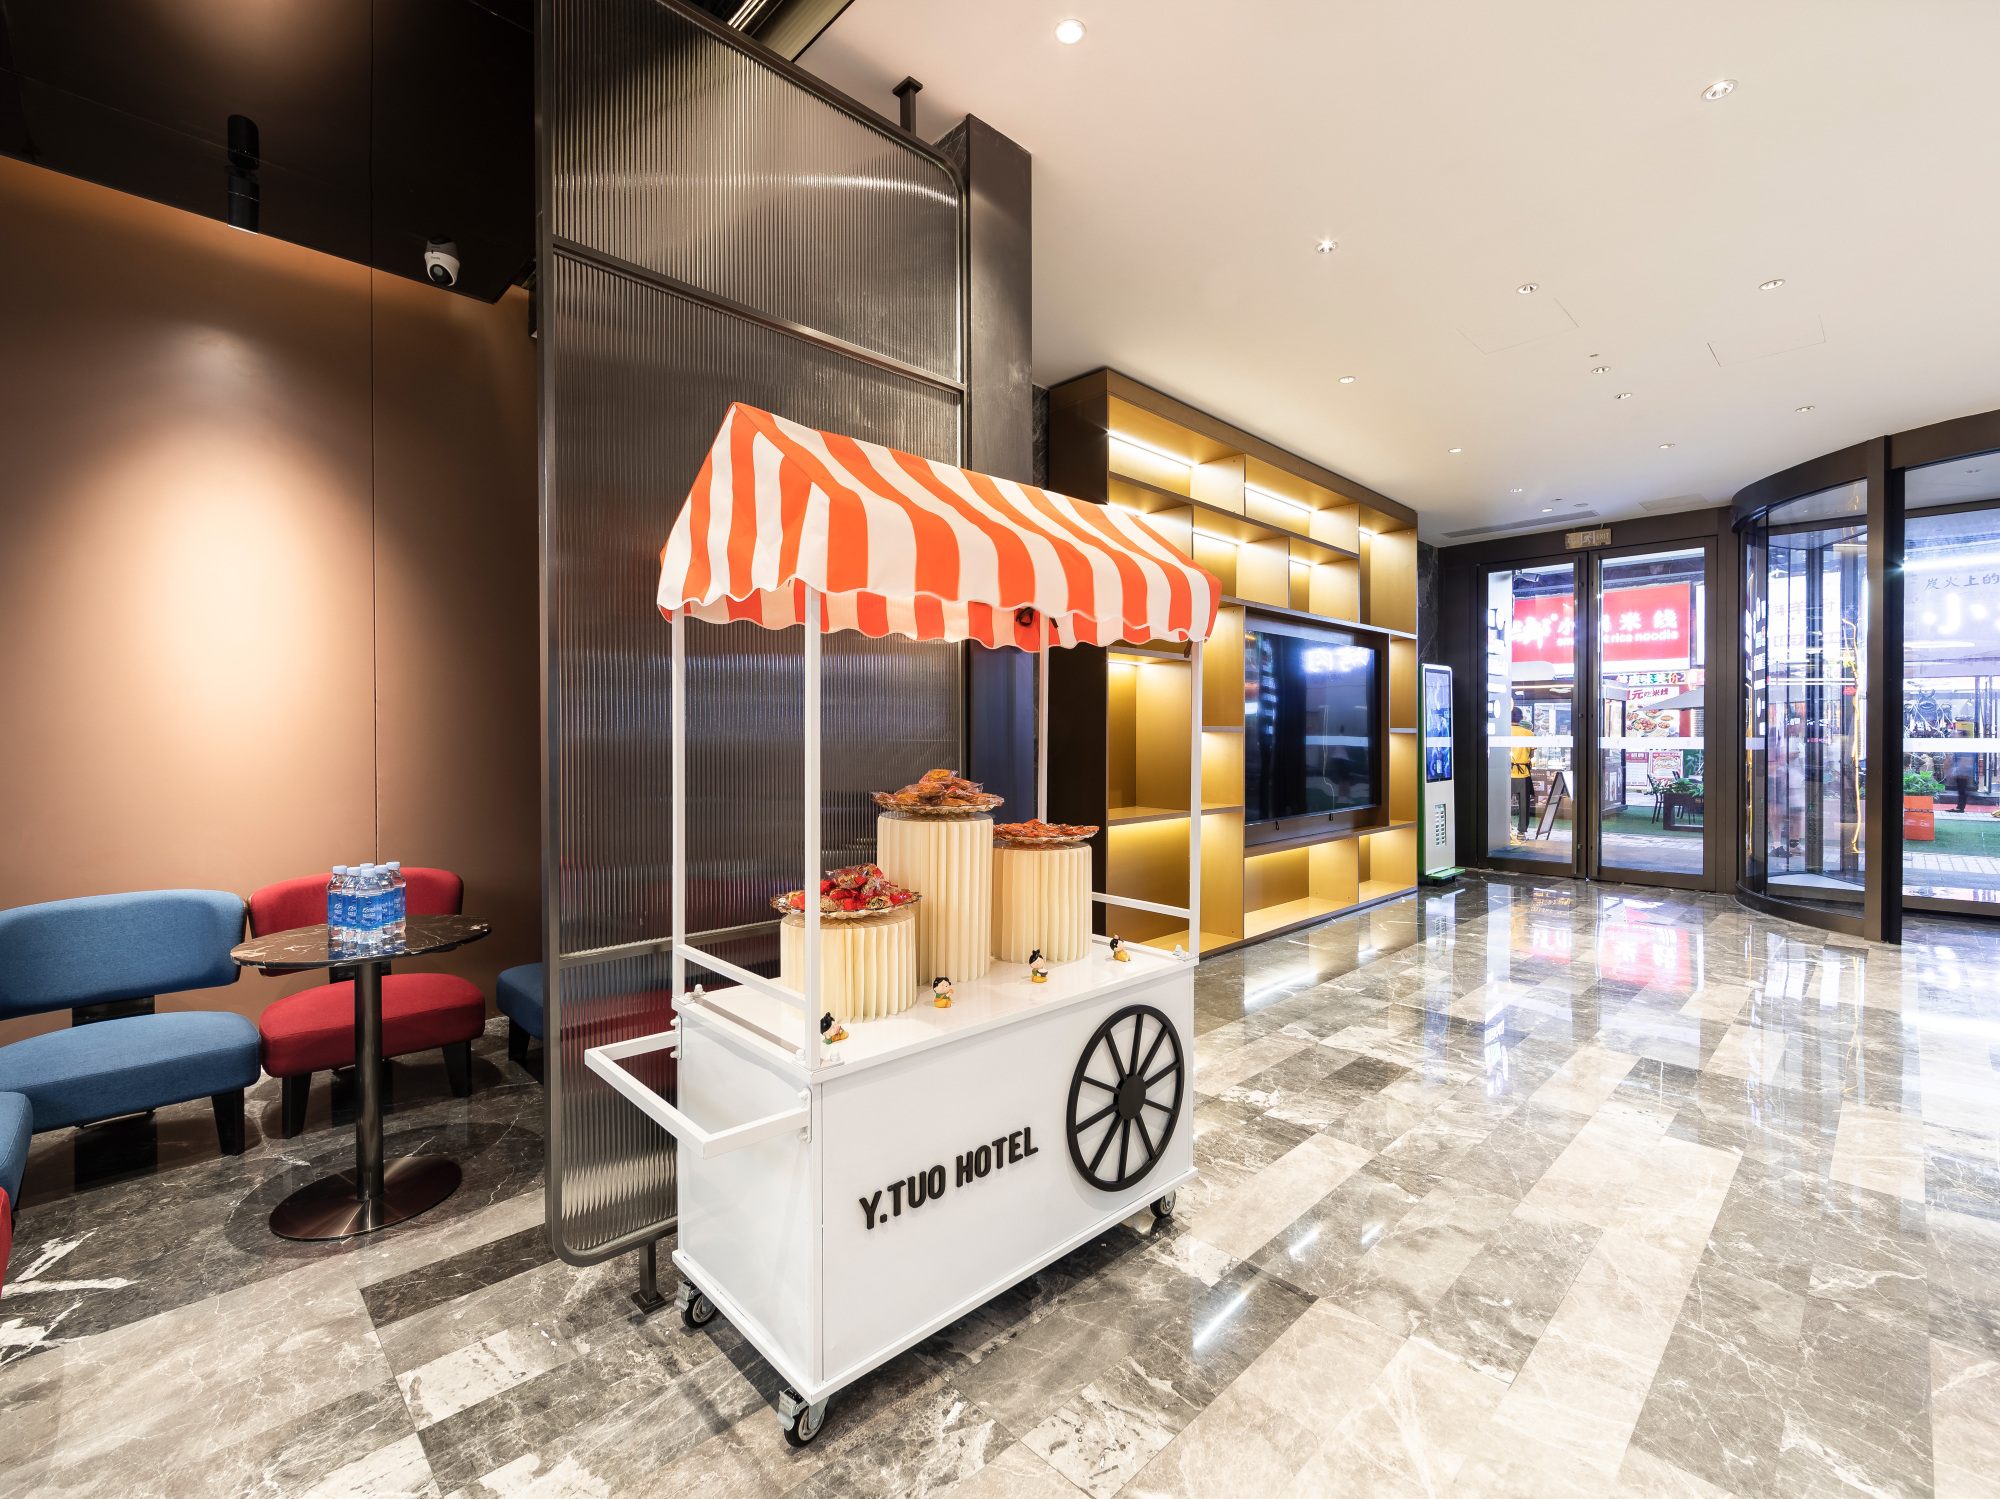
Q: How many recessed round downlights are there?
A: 13